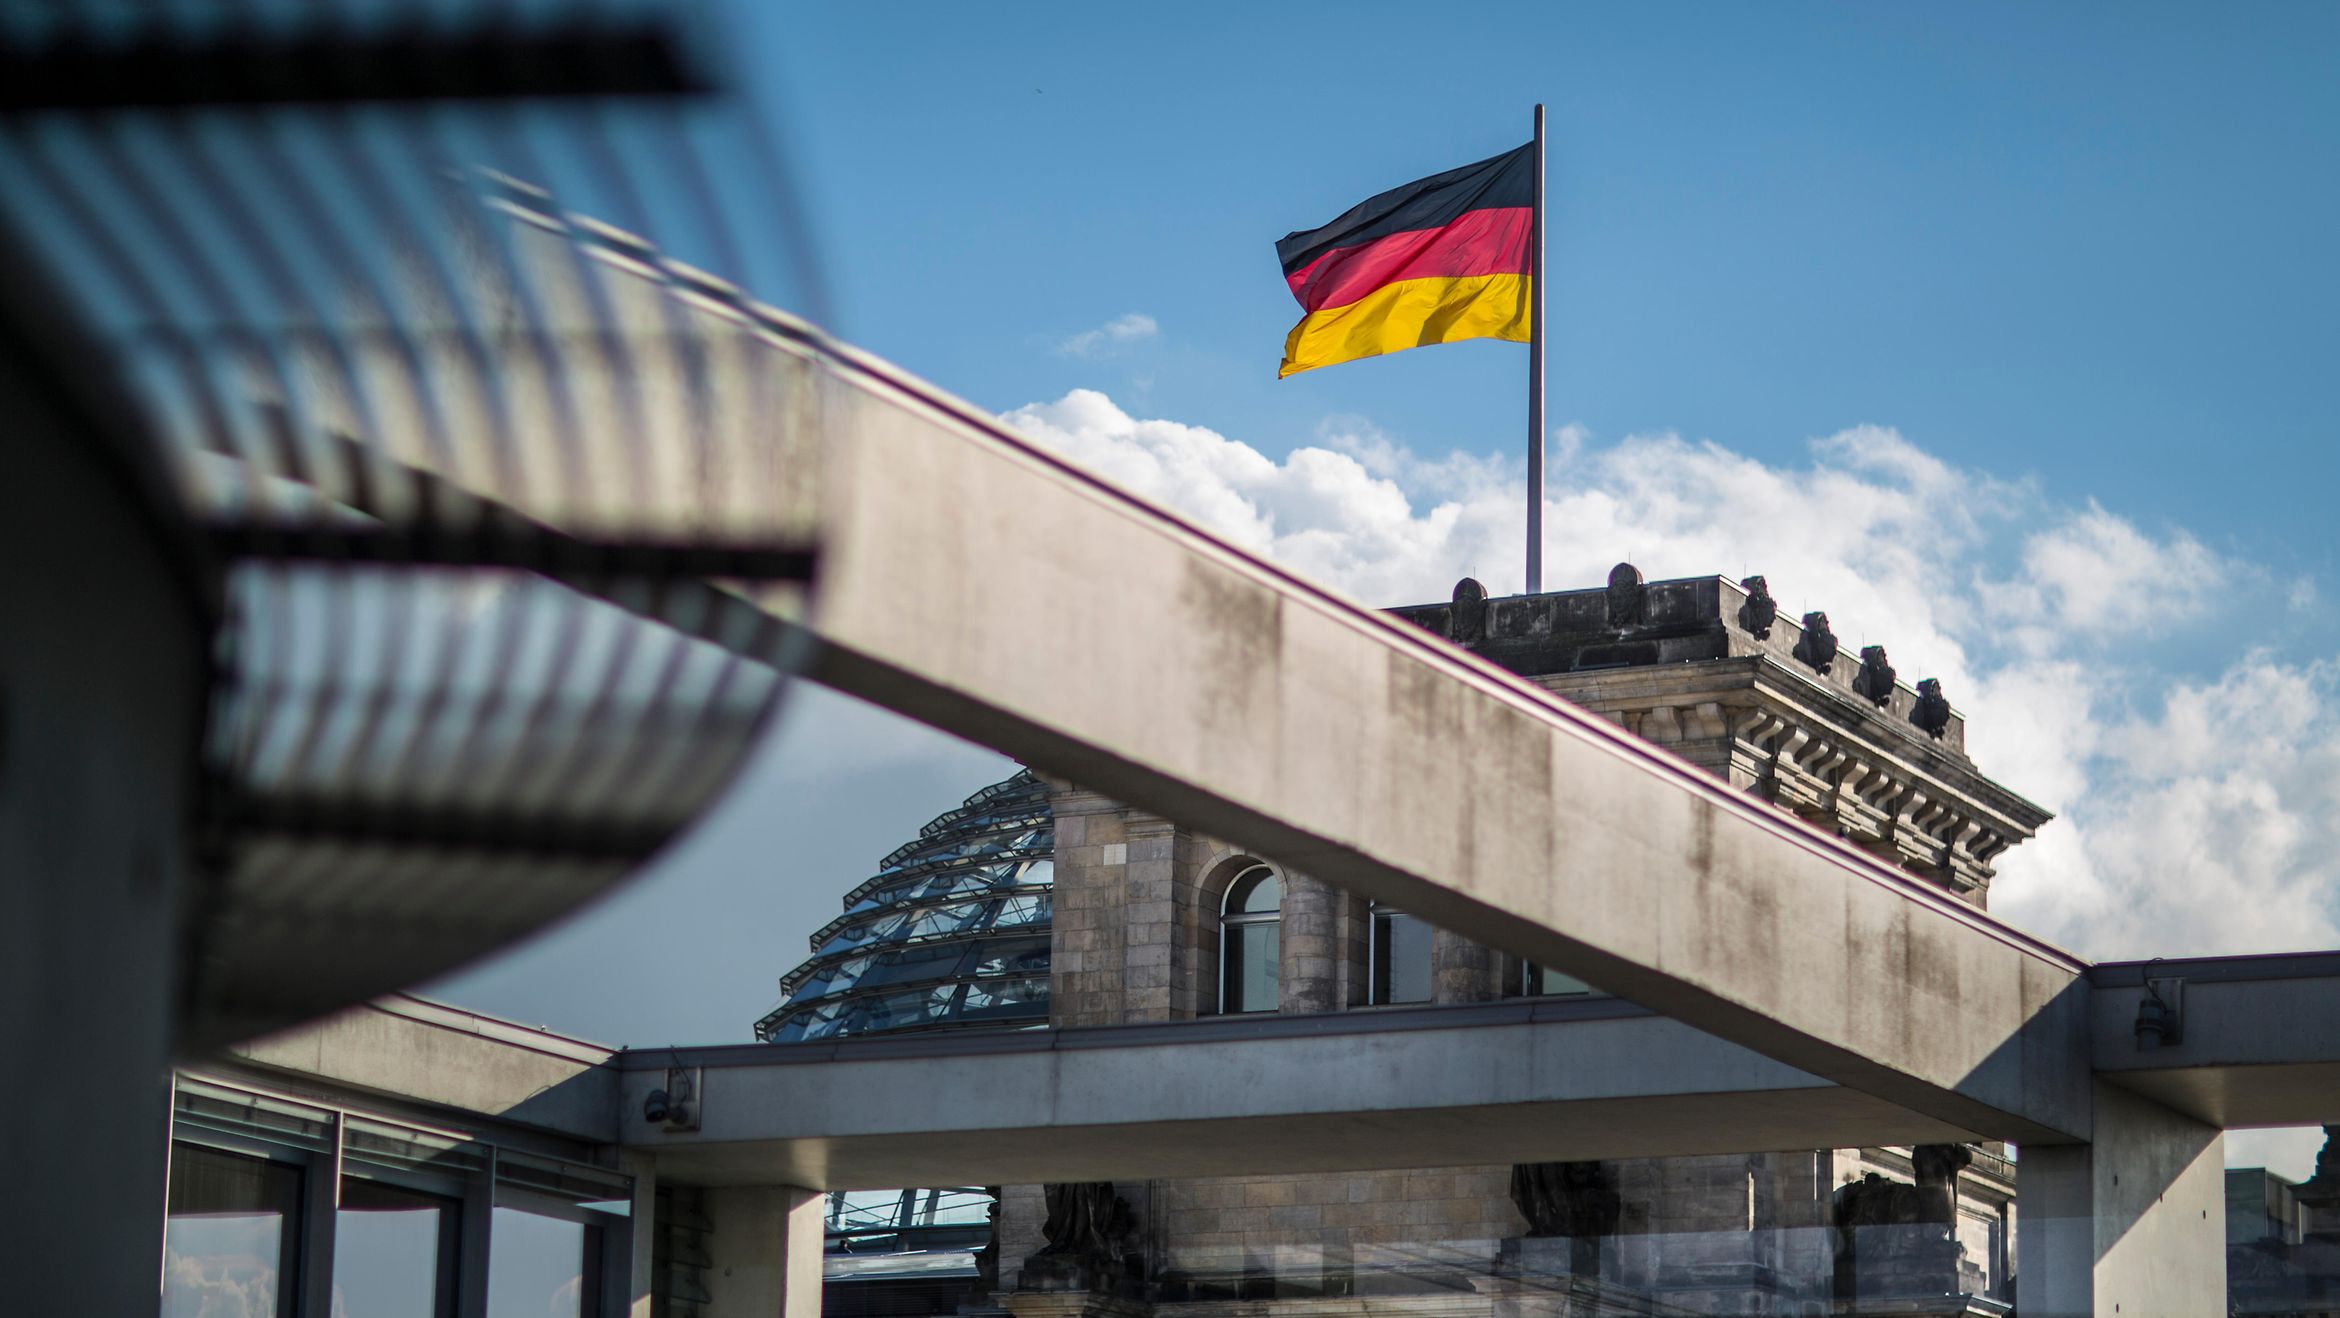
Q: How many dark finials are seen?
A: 6